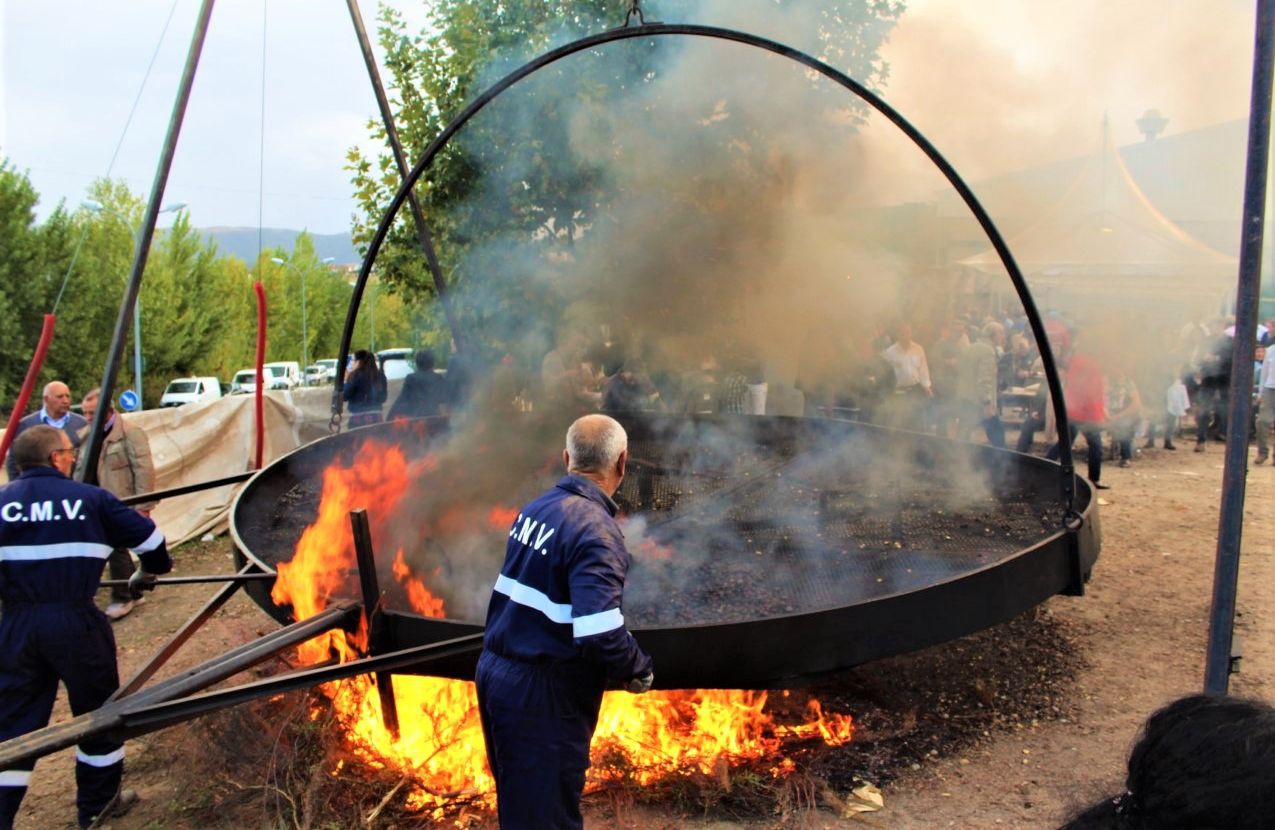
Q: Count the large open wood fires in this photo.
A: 1